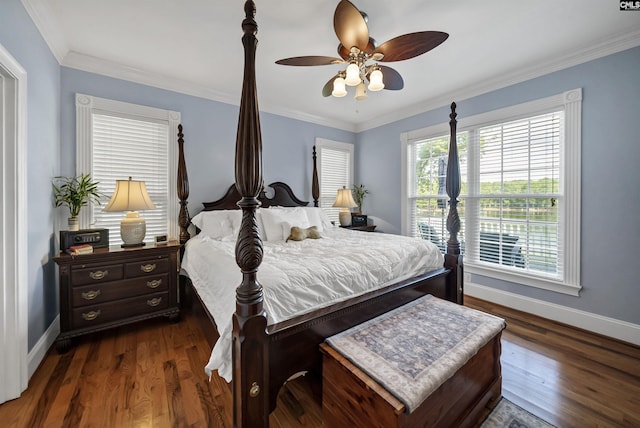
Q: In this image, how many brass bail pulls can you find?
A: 6